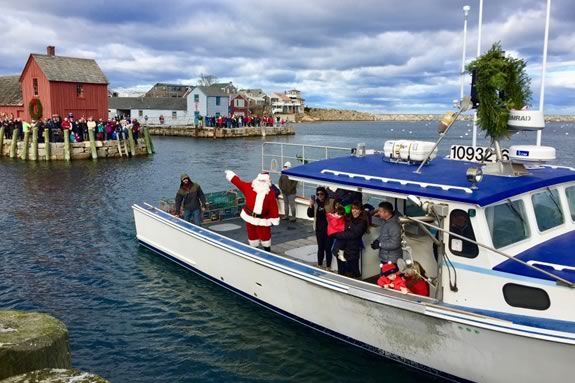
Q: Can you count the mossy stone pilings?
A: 2